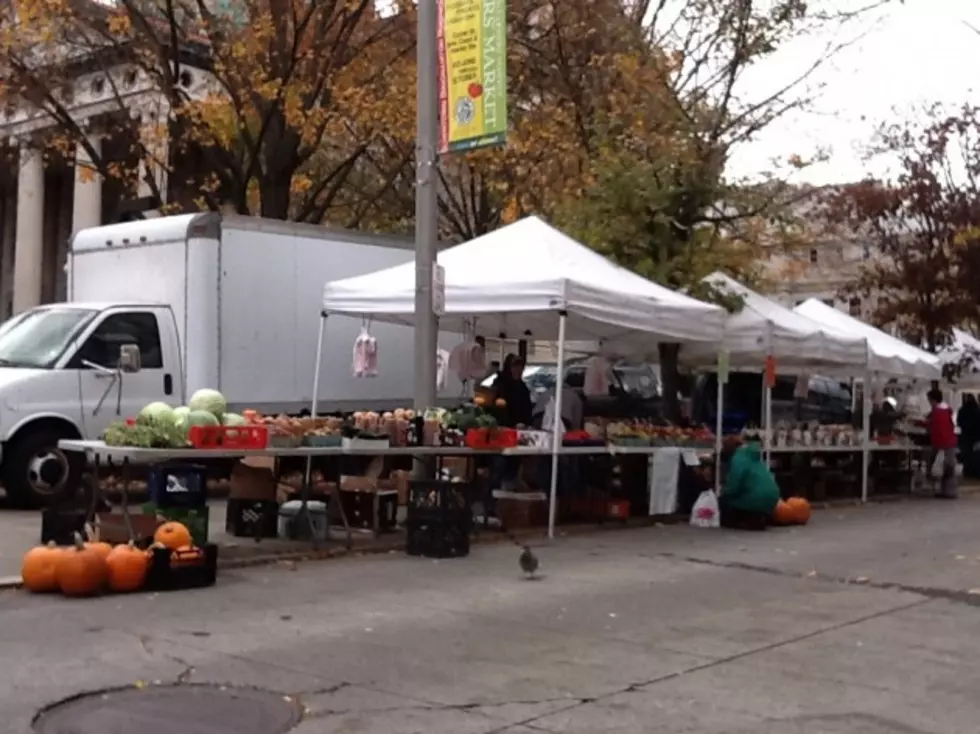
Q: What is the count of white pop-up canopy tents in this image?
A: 4